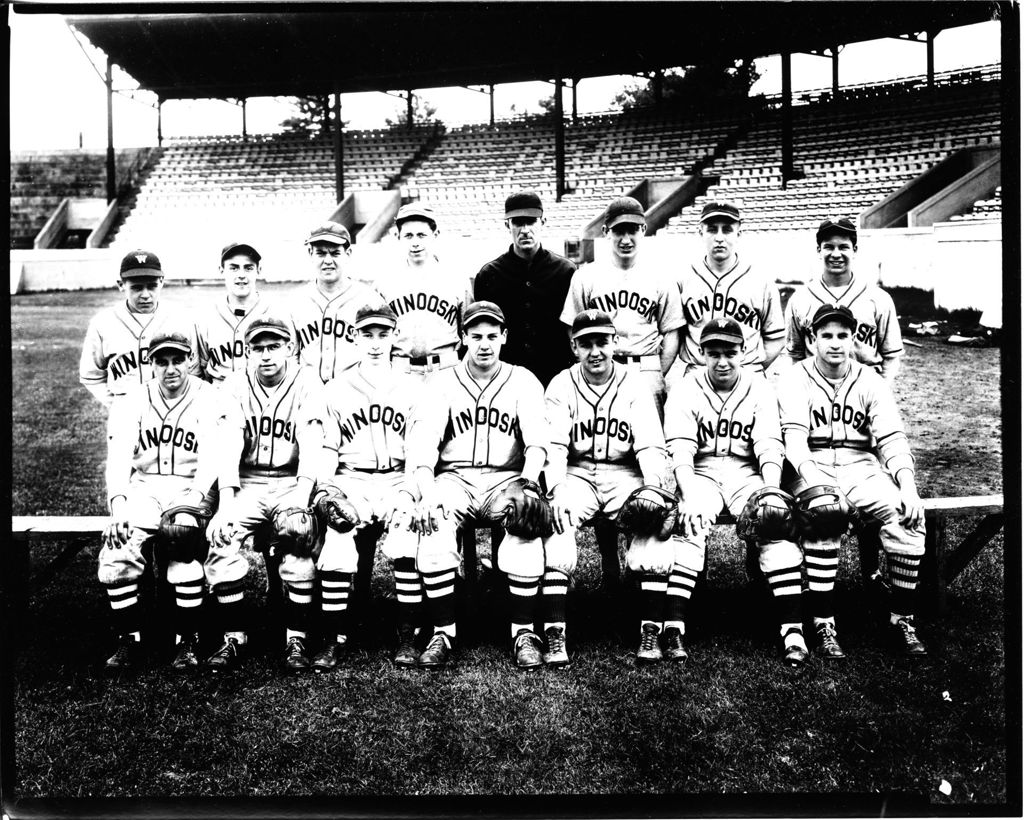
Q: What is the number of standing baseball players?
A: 7